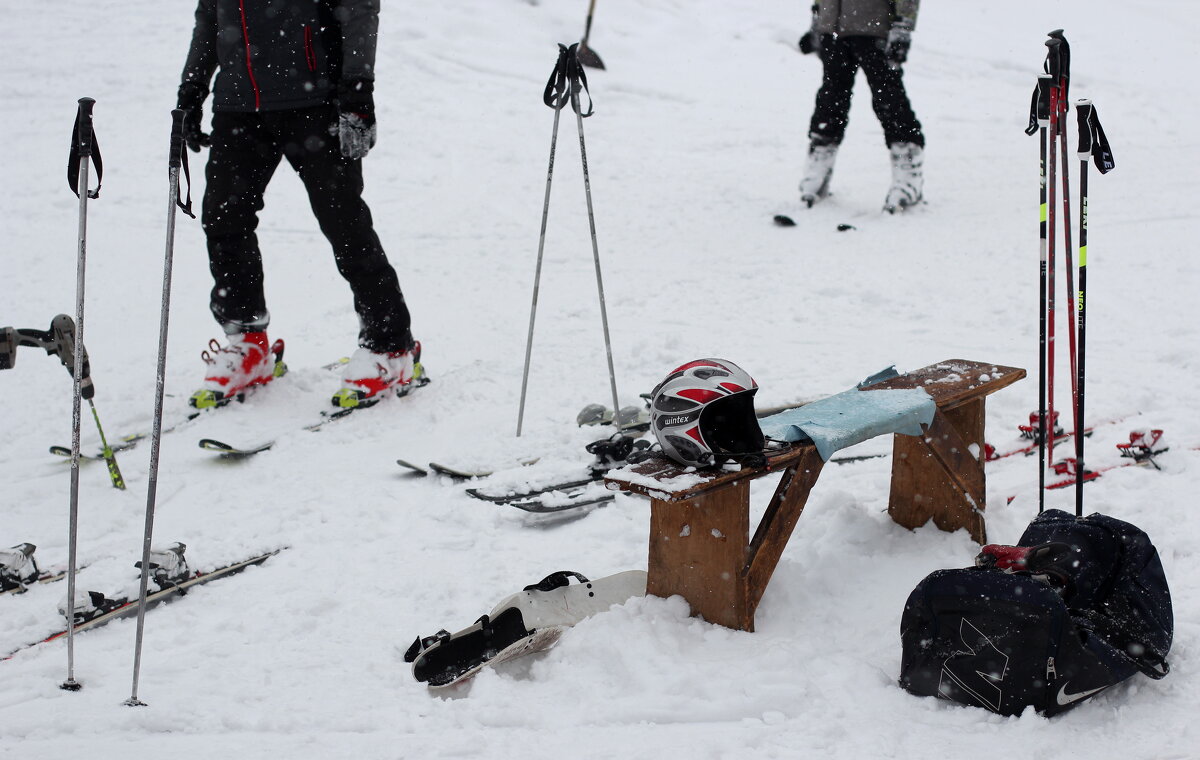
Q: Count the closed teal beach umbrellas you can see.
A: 0